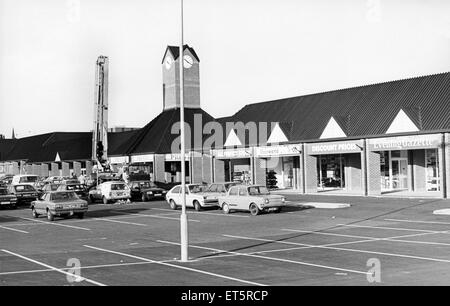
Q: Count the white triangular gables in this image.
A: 5